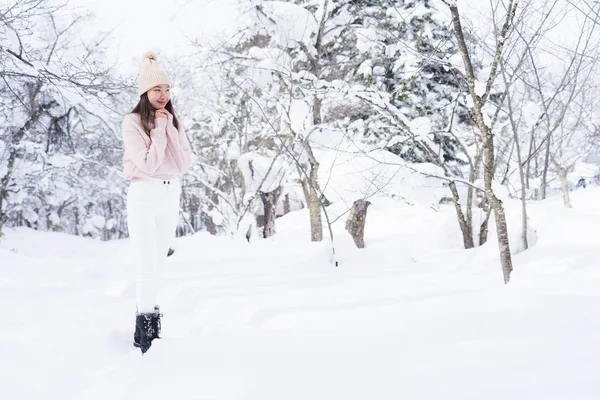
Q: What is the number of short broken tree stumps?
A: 1